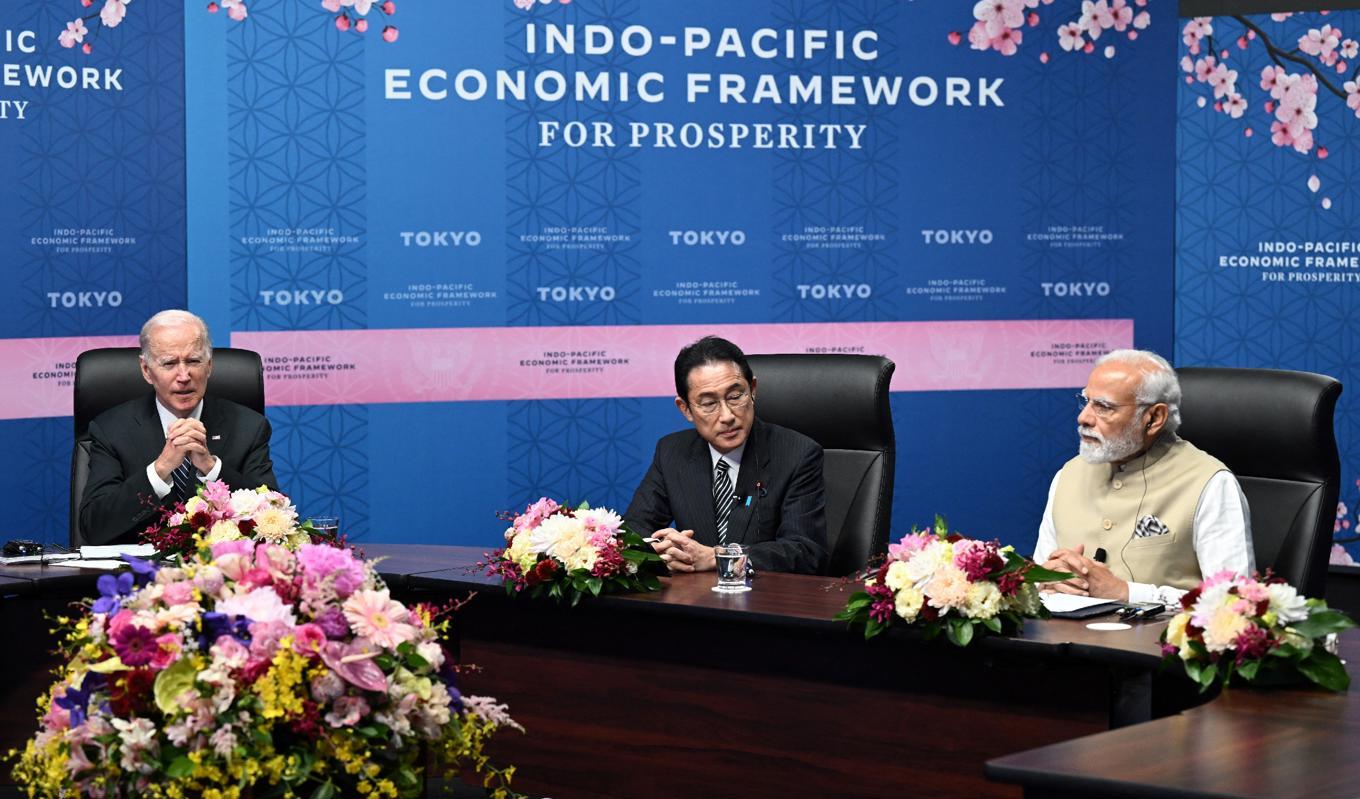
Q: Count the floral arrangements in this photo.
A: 5